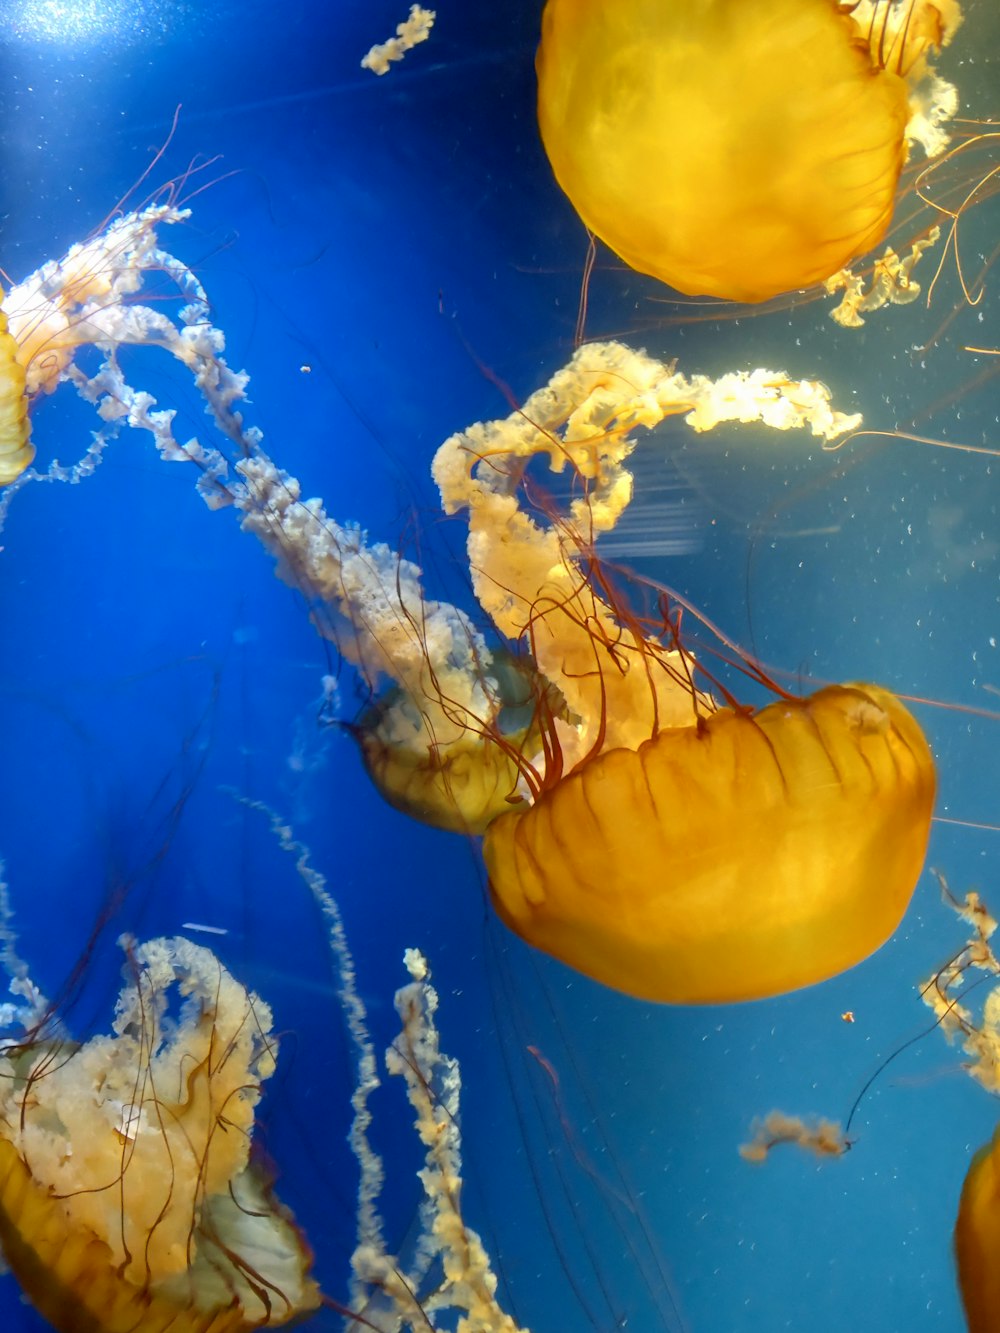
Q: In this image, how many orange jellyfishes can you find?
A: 6